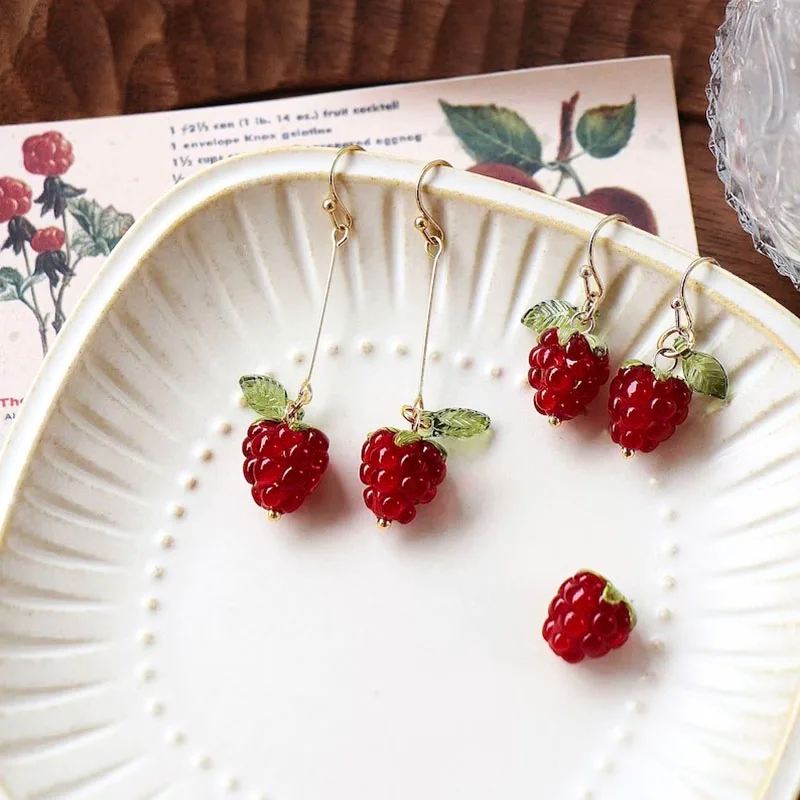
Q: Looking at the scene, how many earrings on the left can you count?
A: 2